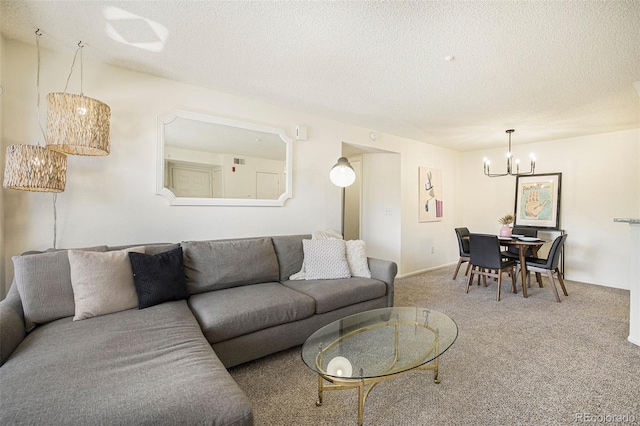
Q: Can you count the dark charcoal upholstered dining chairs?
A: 4